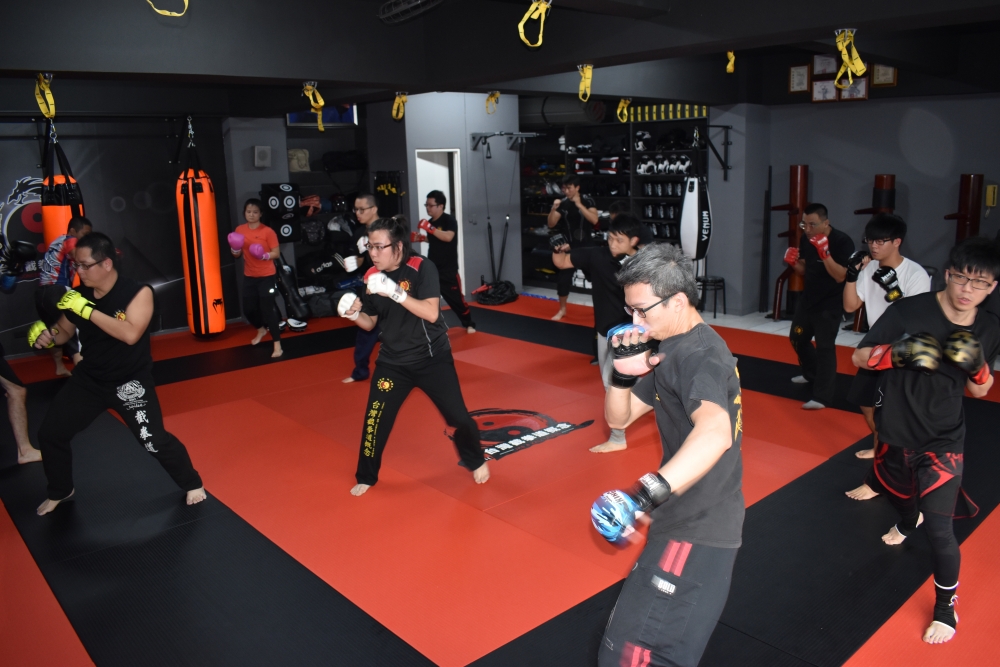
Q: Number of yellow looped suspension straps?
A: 10